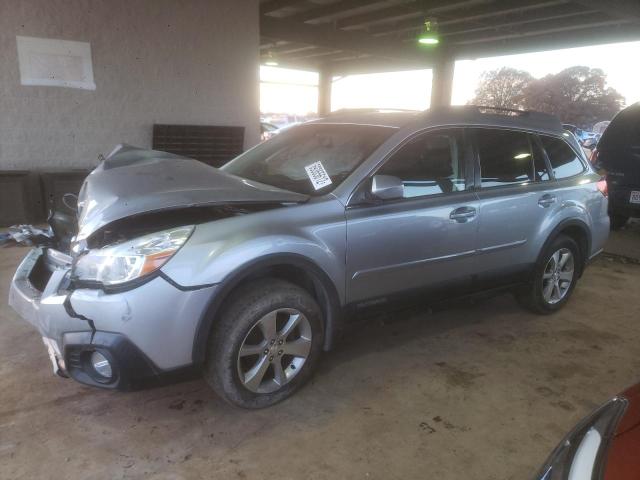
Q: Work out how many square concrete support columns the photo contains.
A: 2